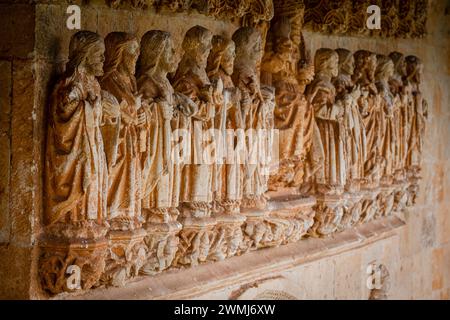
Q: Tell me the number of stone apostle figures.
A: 12